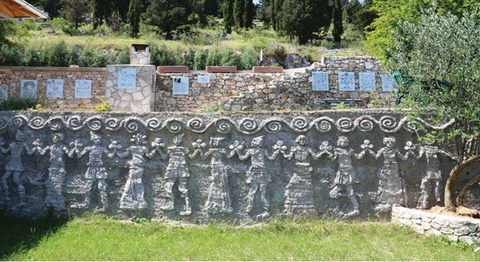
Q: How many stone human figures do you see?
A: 11